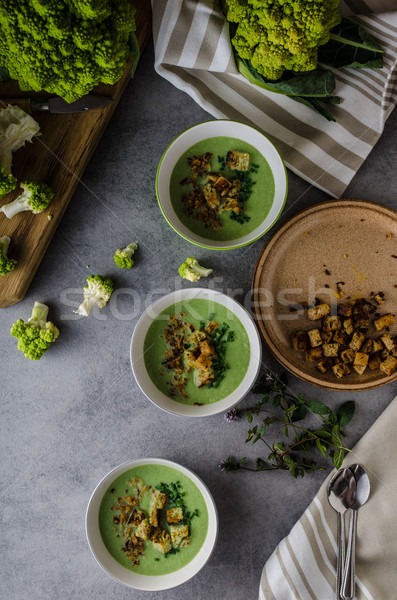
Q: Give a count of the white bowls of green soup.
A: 3